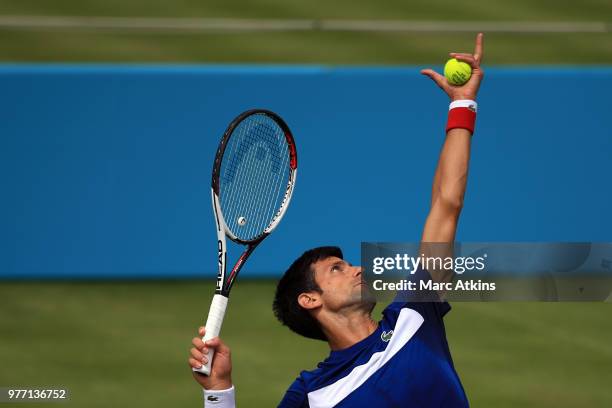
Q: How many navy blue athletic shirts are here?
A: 1